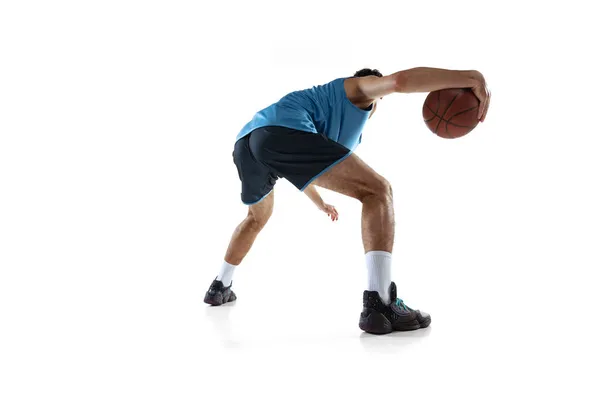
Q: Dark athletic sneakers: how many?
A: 2